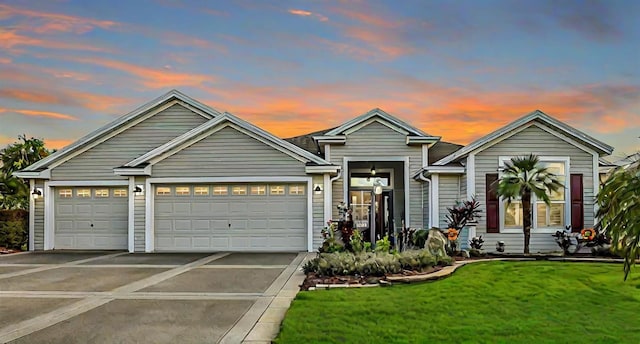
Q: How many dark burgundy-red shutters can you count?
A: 2